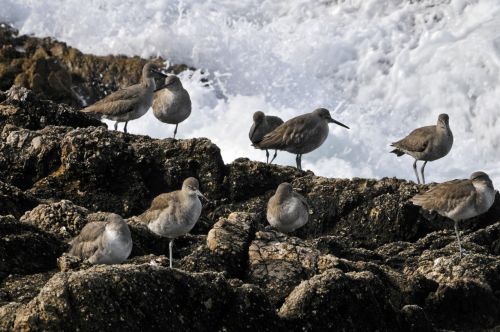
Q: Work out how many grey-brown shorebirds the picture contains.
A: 9